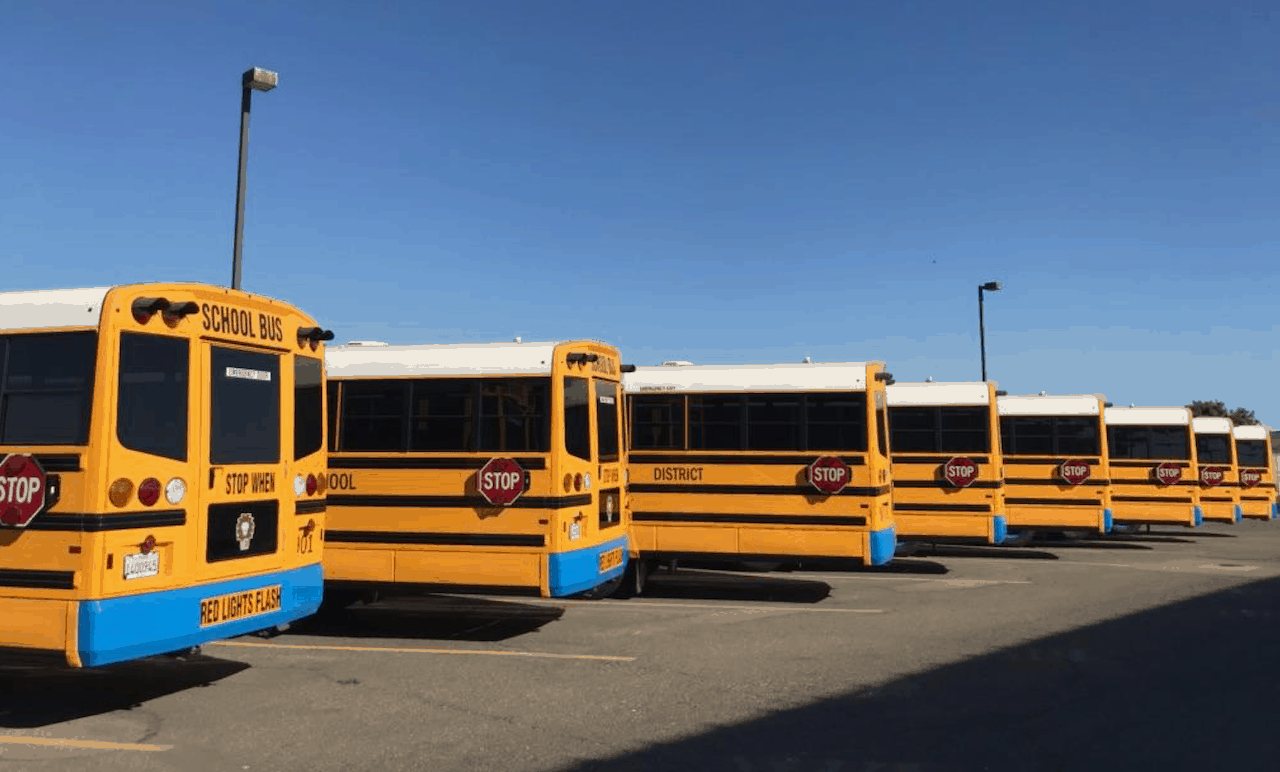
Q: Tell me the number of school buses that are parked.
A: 8